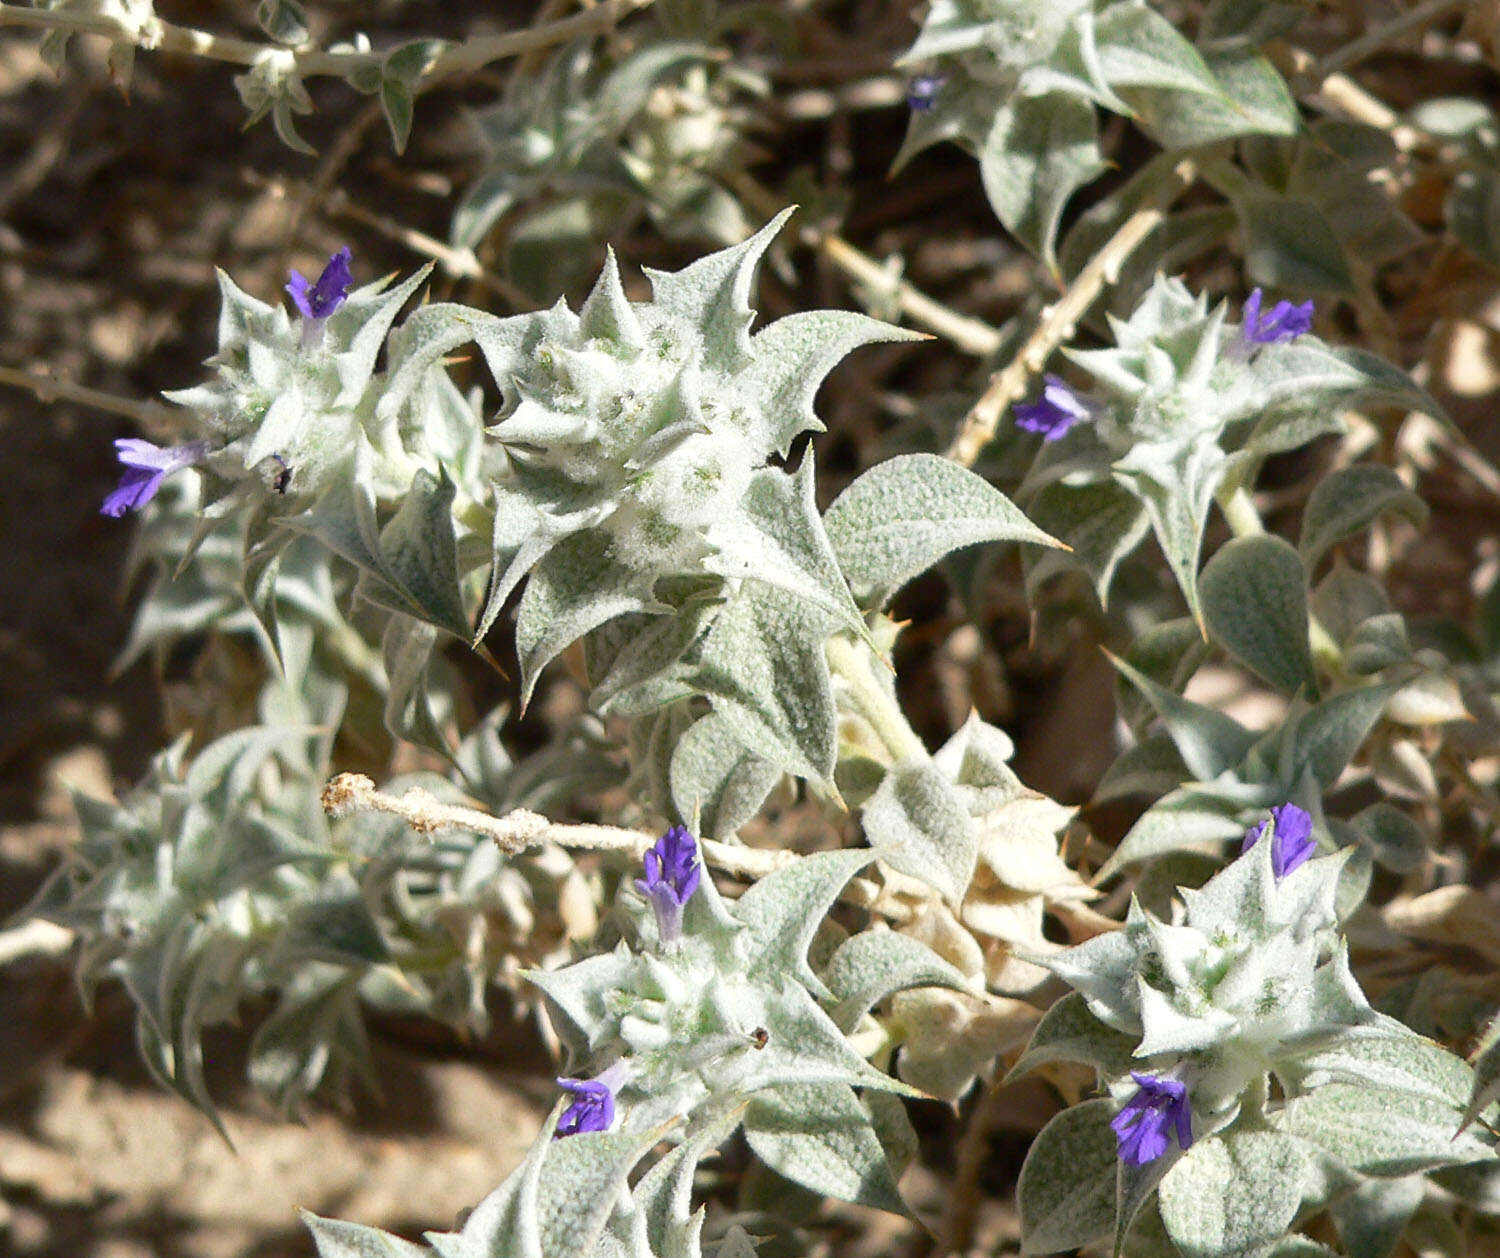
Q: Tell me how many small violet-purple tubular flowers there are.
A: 9